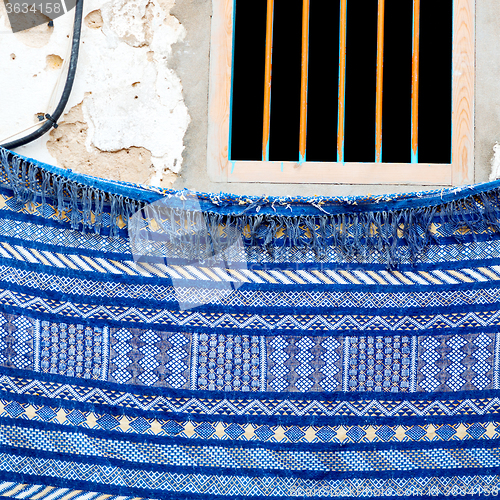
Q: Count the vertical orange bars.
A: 5